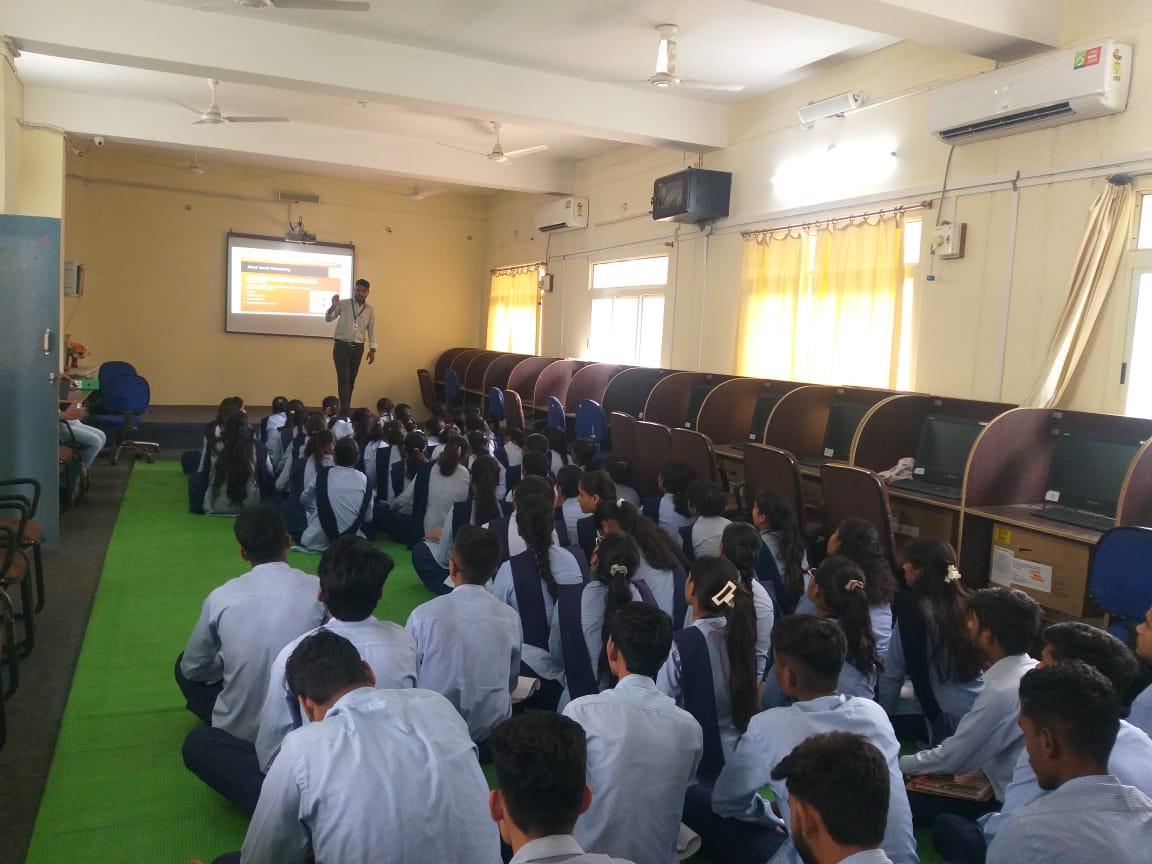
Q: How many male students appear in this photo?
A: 12